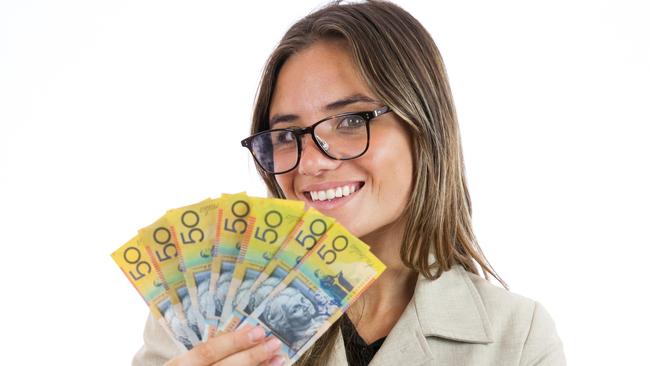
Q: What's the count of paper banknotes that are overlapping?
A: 7